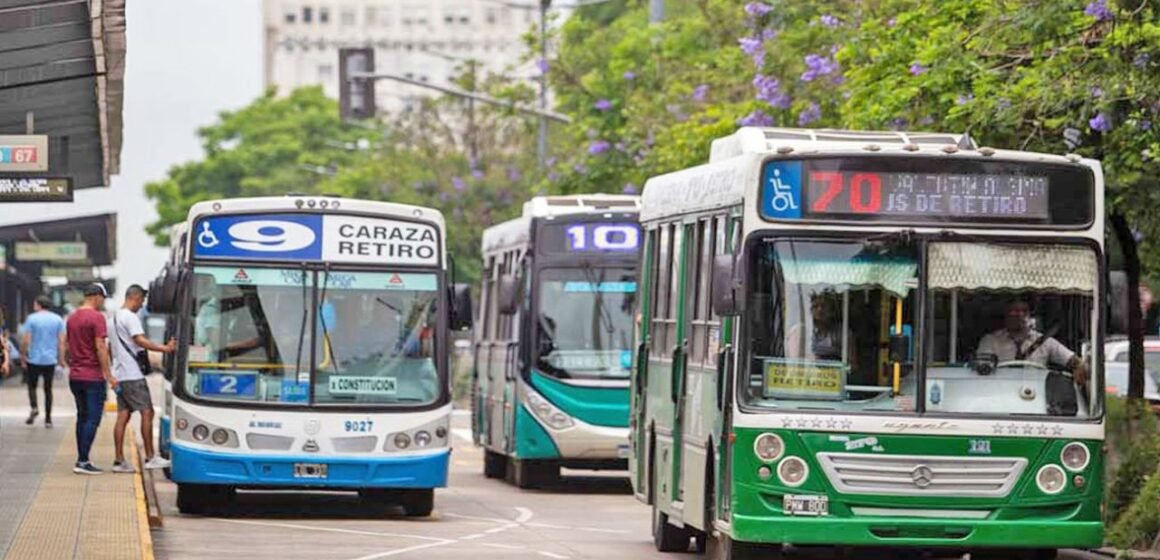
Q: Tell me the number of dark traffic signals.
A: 1